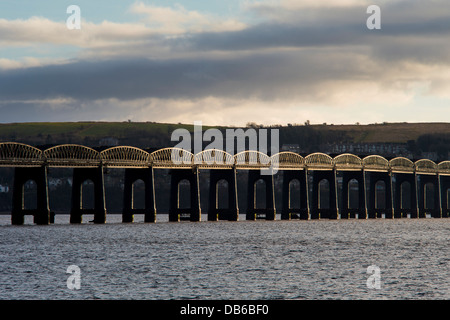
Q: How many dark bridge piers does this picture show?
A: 13